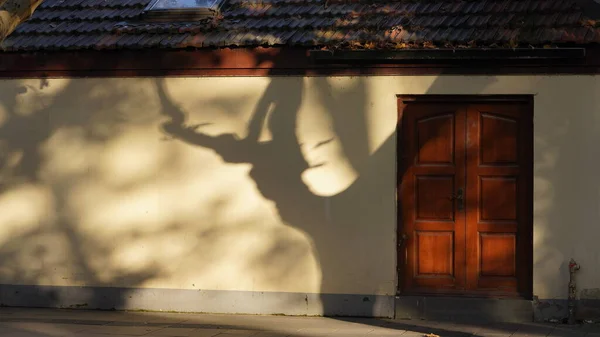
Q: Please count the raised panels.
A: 6